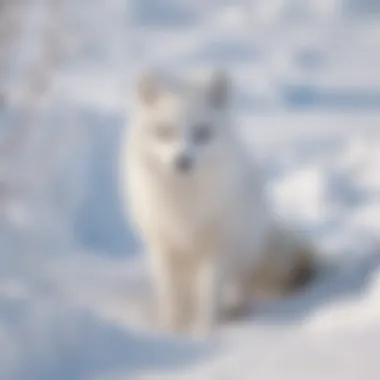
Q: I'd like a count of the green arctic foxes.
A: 0